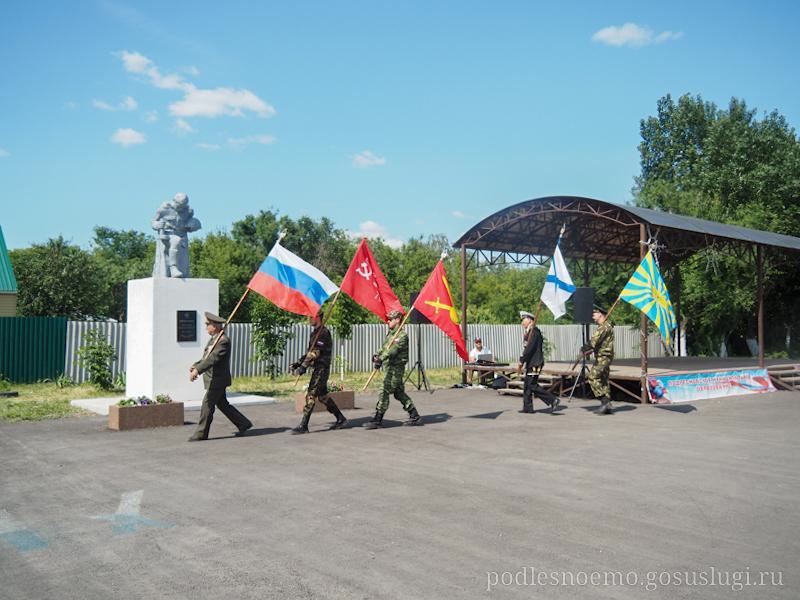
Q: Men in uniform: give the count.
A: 5